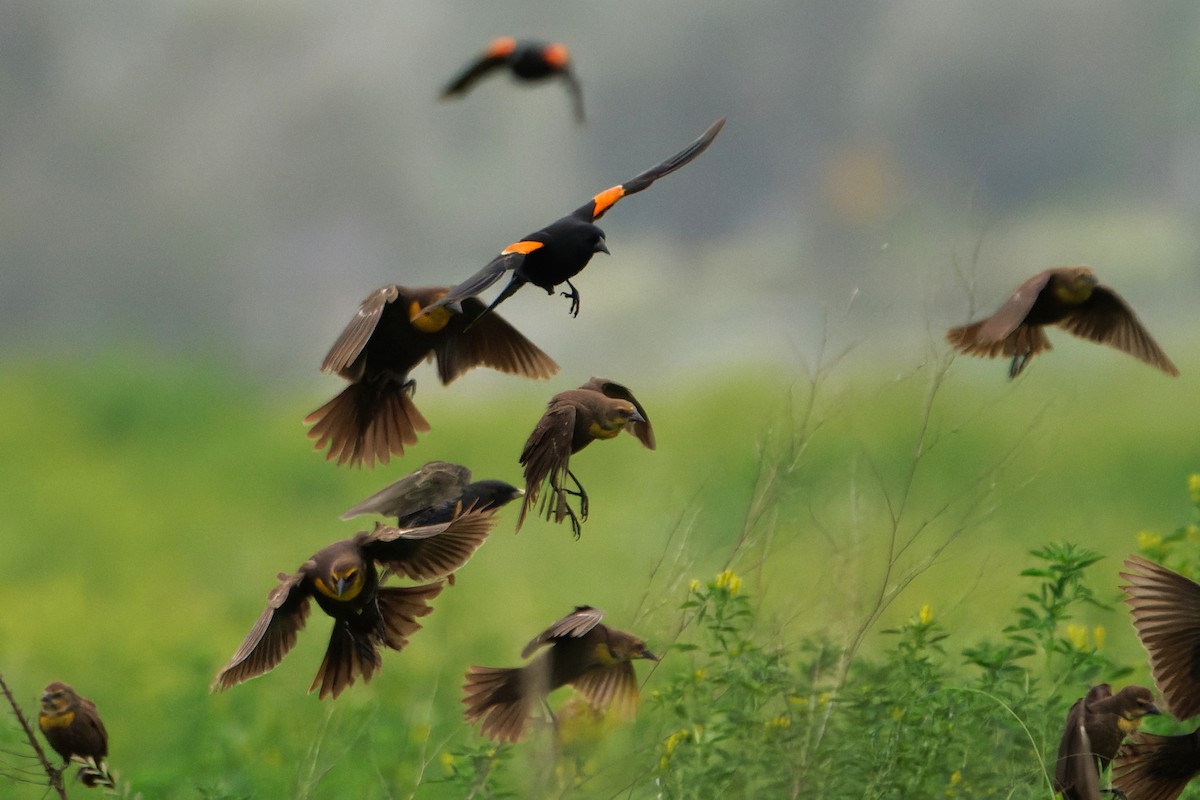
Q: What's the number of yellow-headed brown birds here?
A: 7